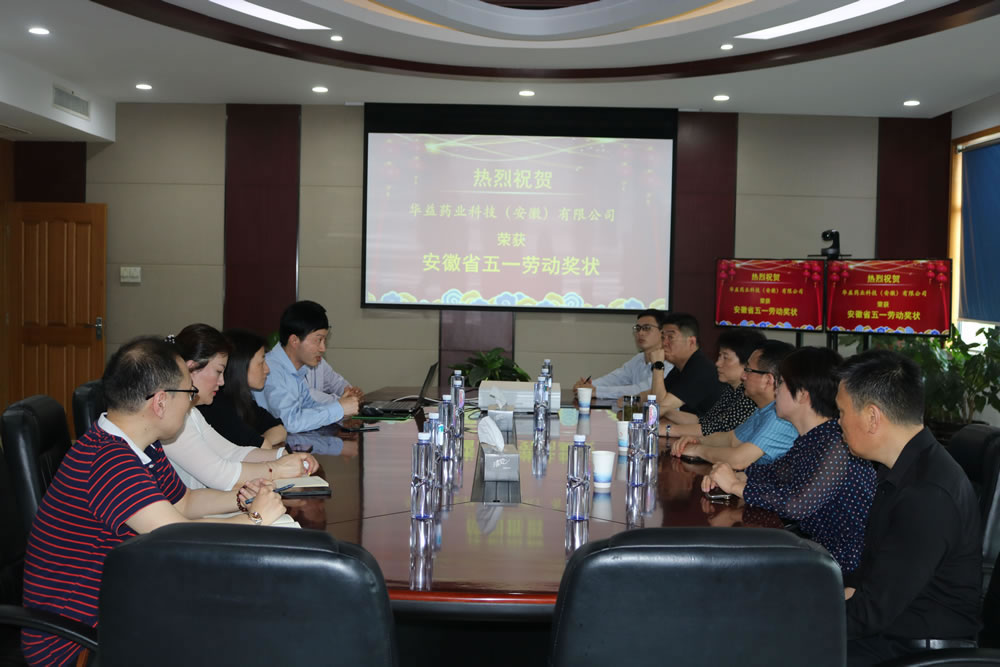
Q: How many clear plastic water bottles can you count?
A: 11